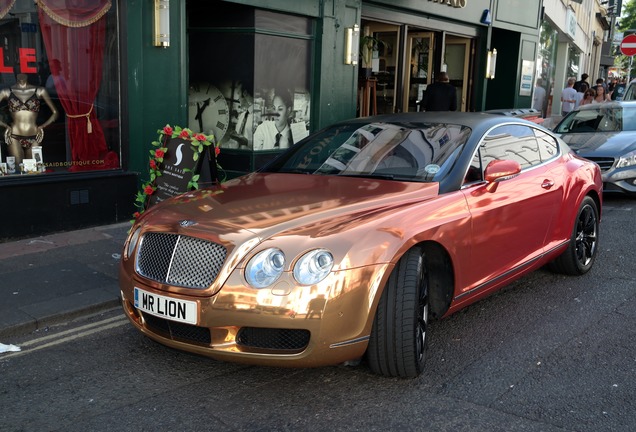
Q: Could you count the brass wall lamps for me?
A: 3